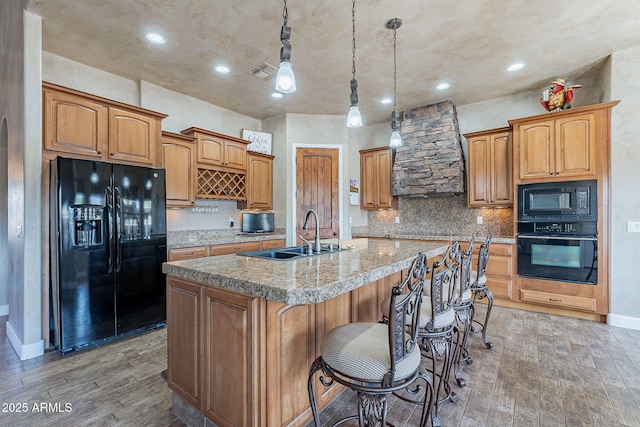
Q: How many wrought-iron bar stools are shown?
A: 4